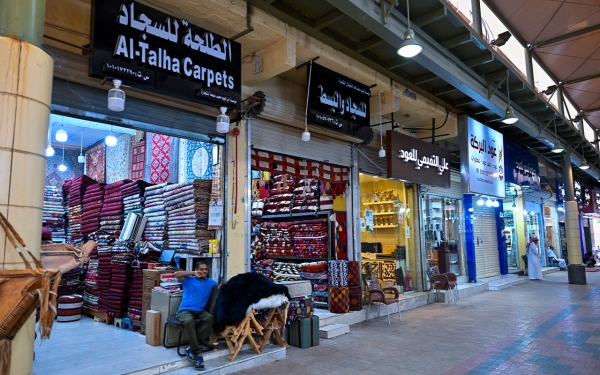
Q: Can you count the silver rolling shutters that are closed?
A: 1